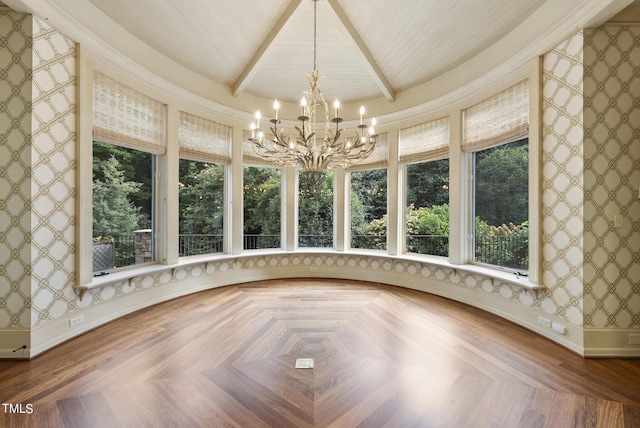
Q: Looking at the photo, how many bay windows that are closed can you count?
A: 7